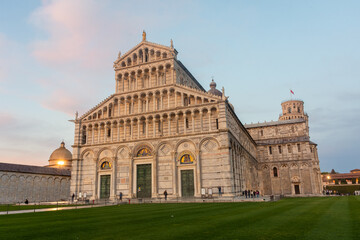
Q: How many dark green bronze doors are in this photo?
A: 3